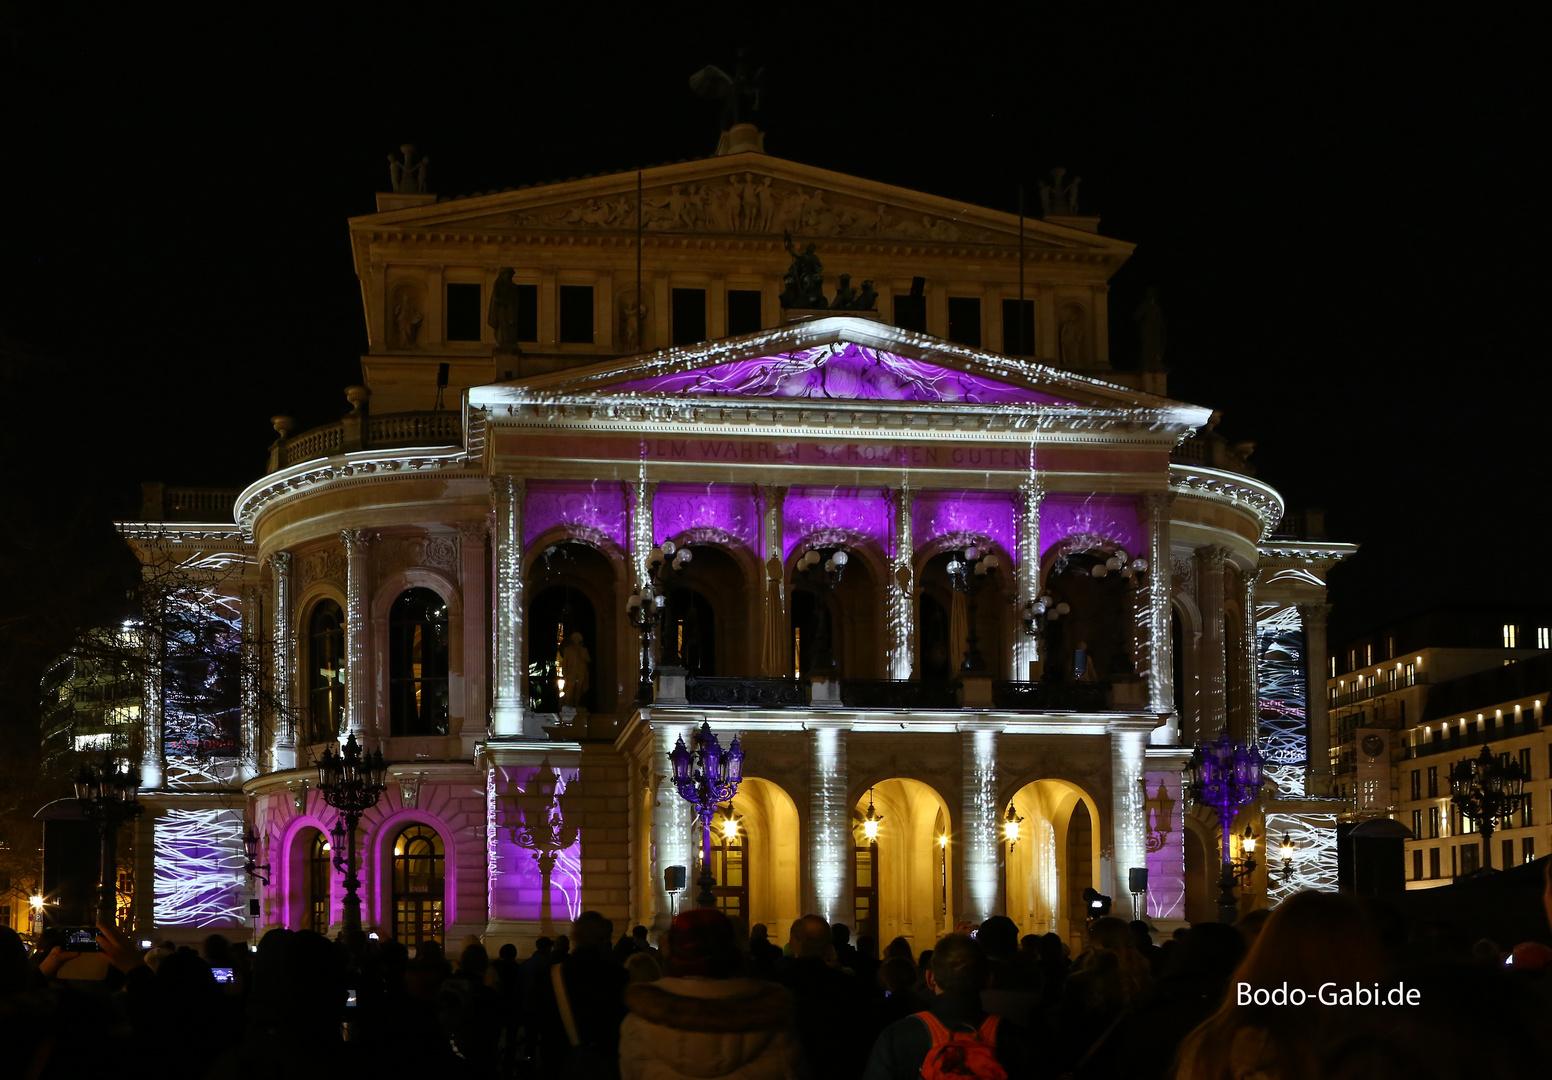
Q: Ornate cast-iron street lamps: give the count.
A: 5